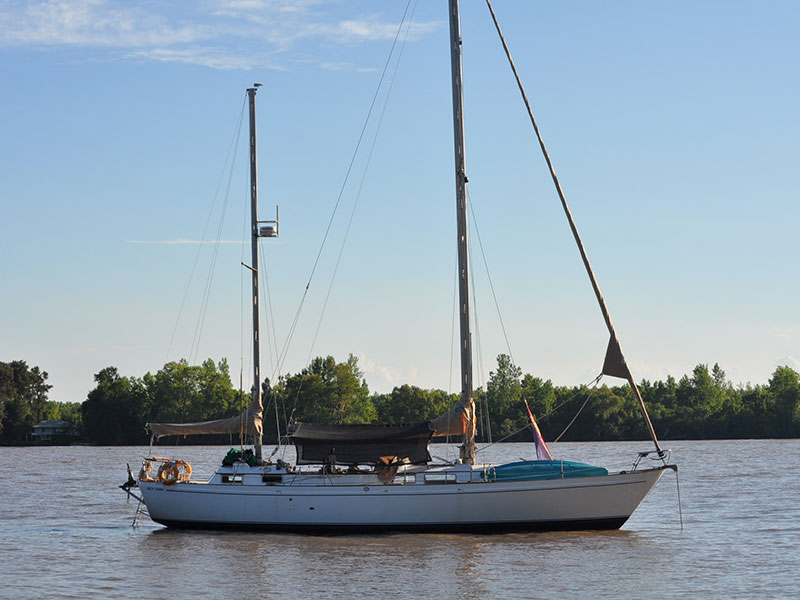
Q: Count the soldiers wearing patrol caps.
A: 0